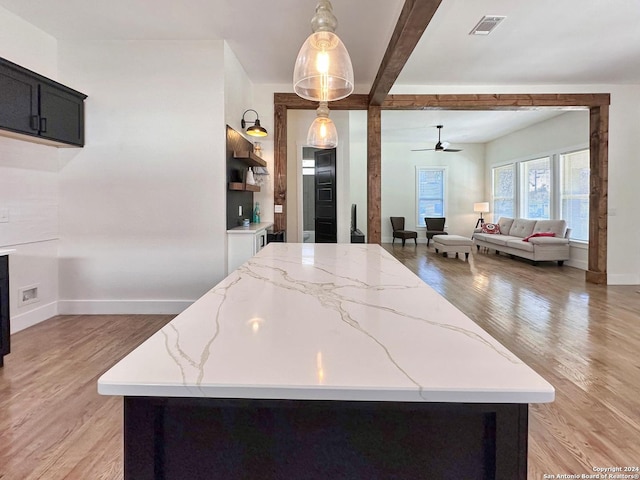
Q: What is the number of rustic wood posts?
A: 3